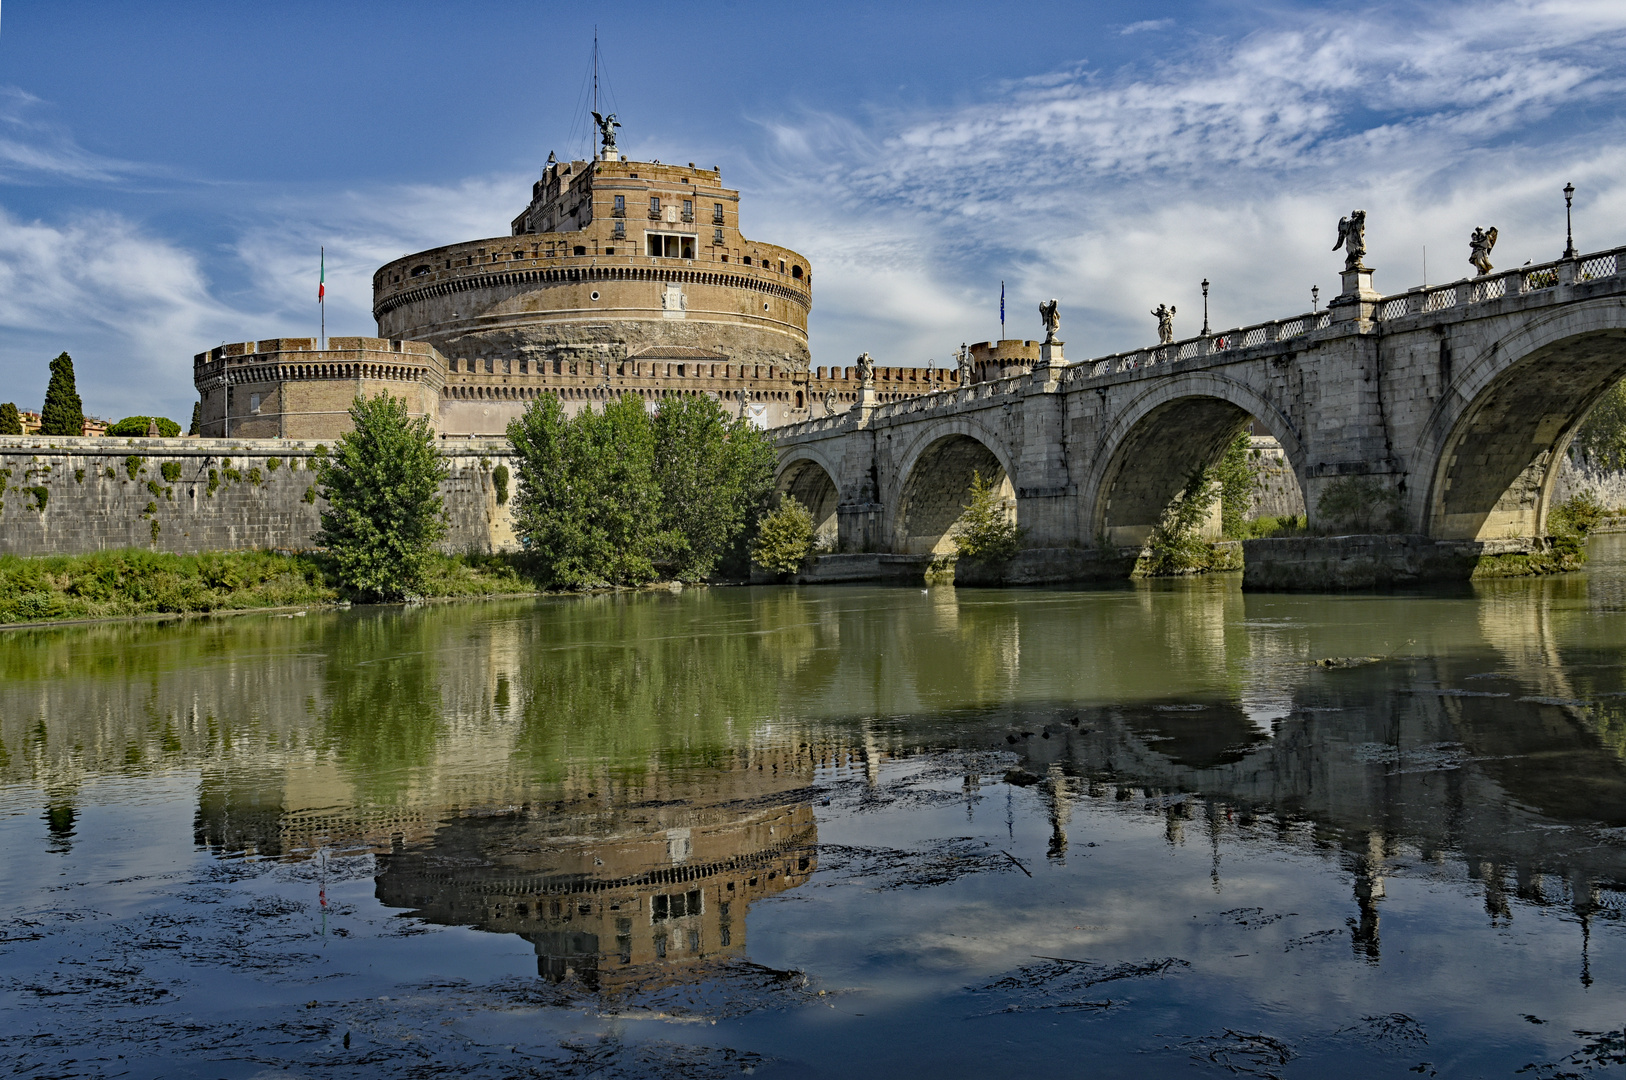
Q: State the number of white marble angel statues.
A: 8